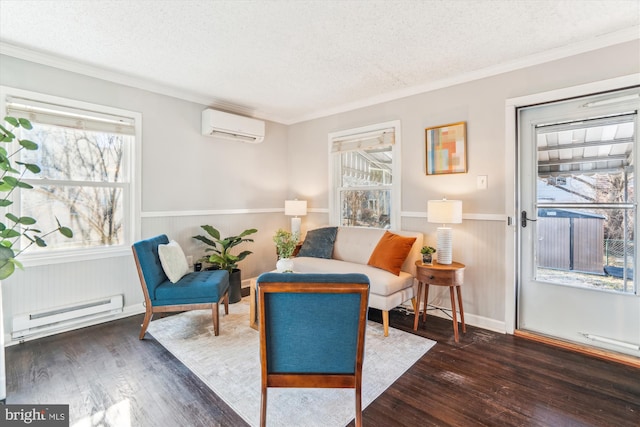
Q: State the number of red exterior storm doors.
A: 0